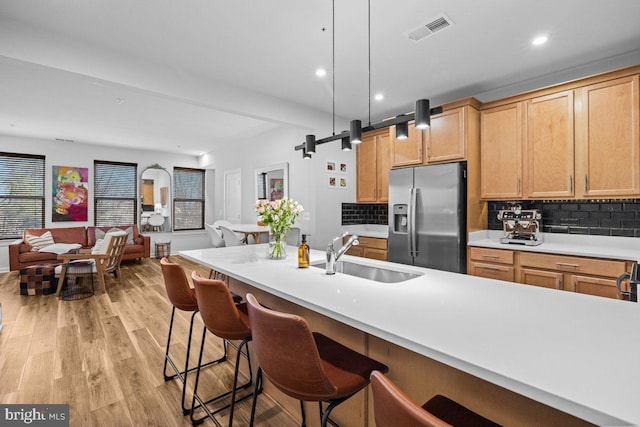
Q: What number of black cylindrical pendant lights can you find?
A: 6